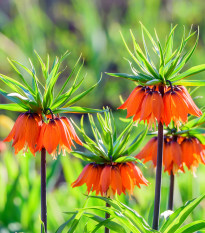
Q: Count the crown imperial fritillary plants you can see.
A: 4